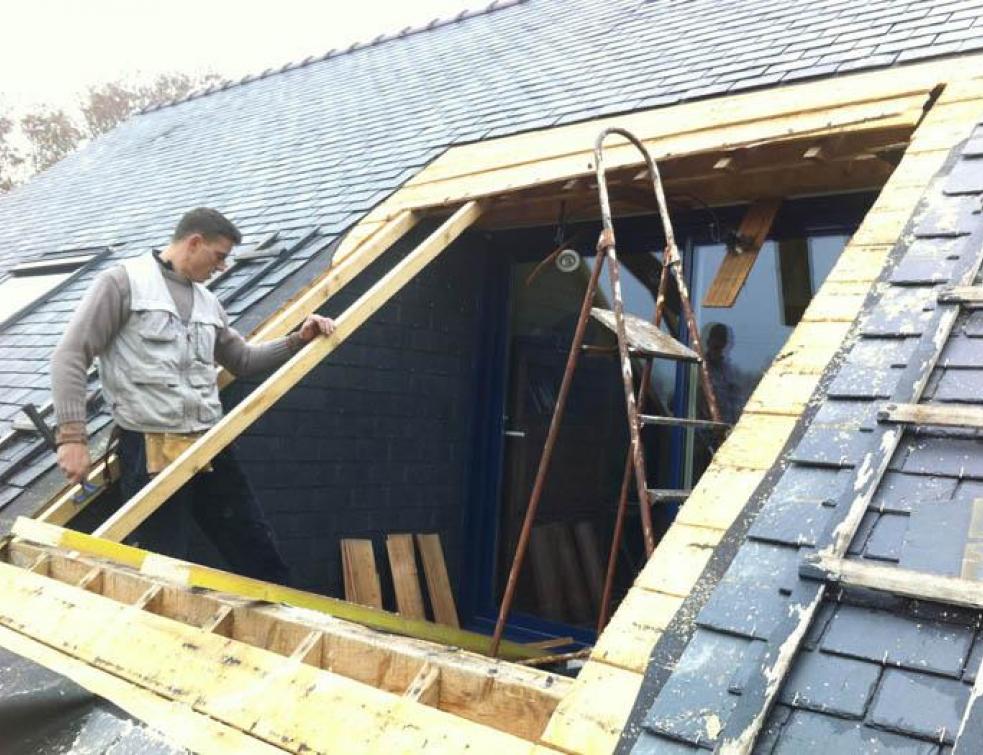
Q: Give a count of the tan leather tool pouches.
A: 1